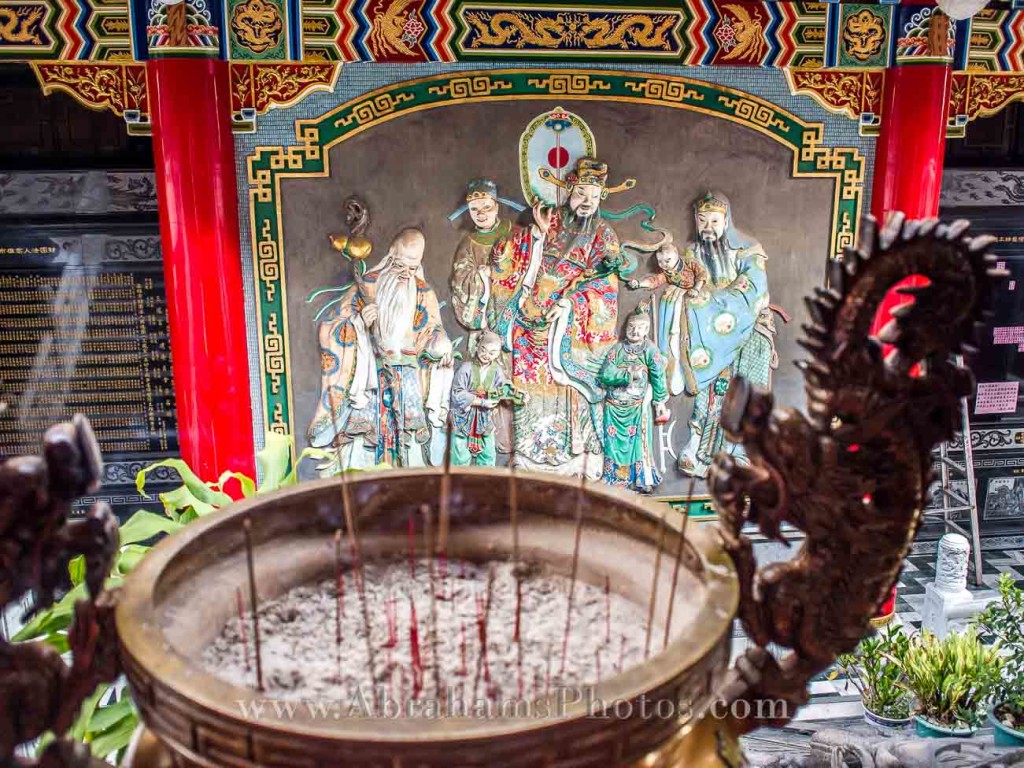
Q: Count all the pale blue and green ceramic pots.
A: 2